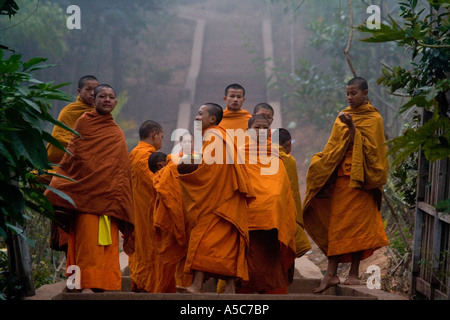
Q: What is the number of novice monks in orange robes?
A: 11